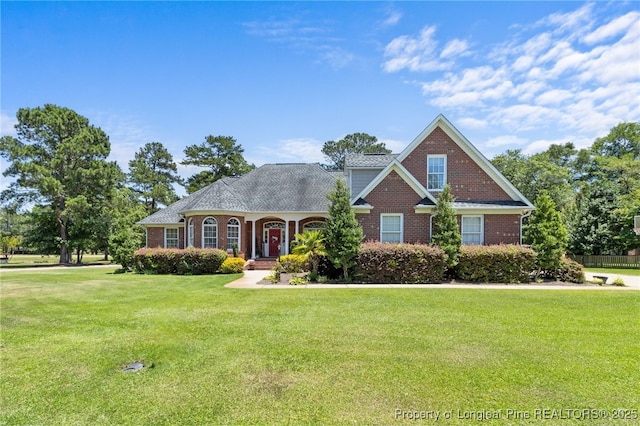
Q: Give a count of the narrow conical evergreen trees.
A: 3